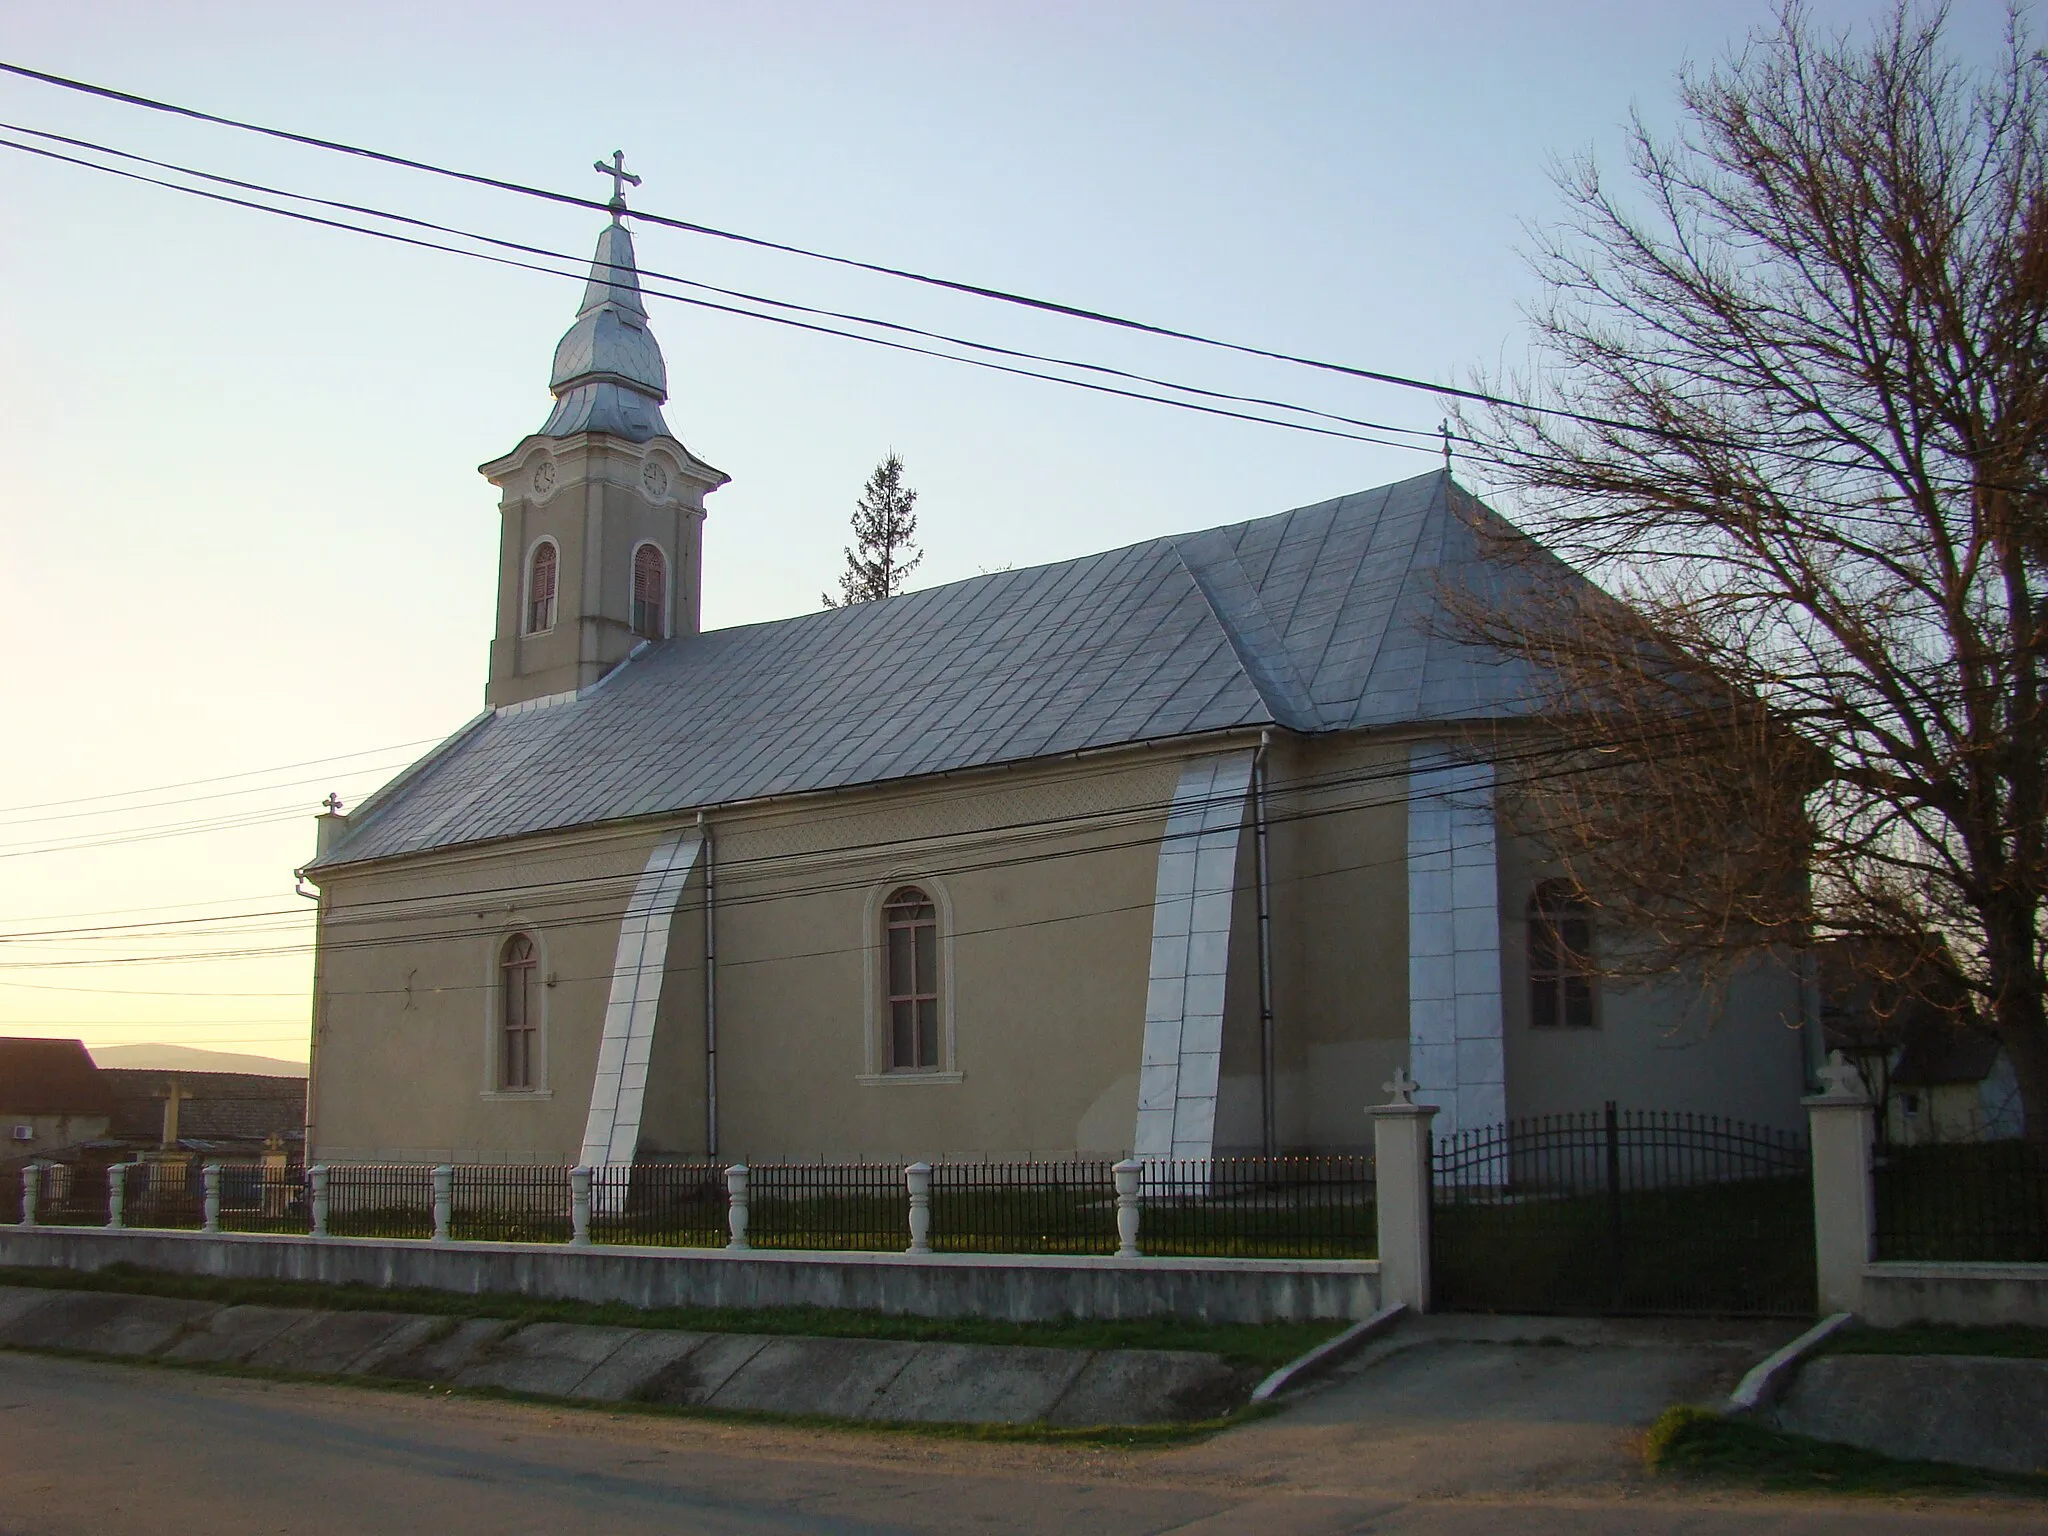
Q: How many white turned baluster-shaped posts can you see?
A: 9